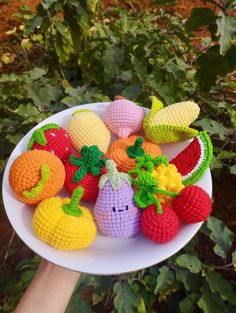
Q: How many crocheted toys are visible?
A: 12